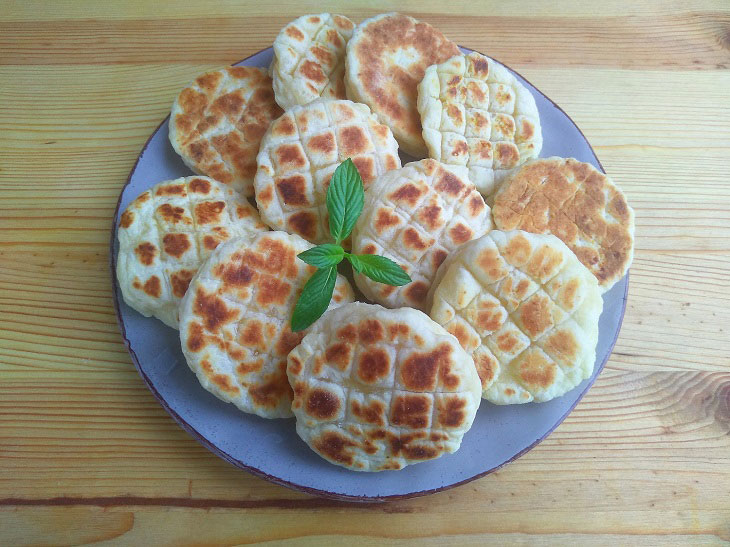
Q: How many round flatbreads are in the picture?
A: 11